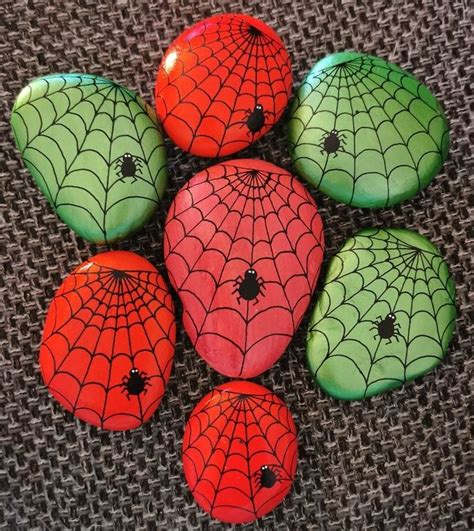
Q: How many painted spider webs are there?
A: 7